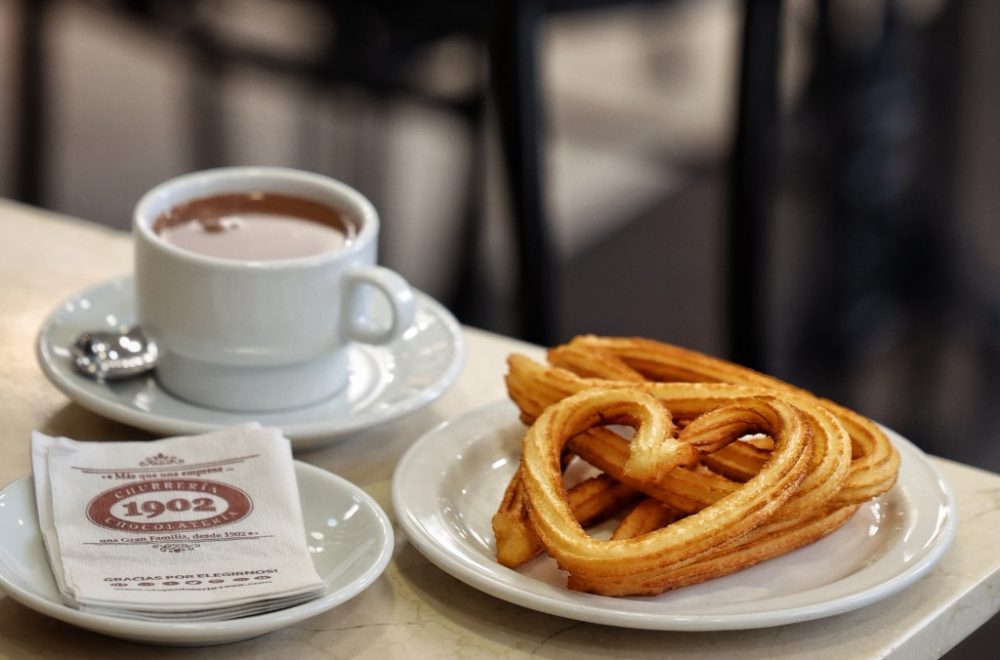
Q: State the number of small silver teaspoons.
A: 1